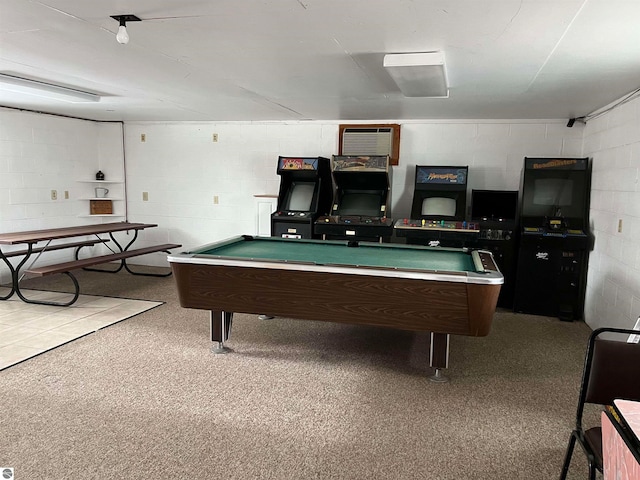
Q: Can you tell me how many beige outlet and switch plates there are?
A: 7